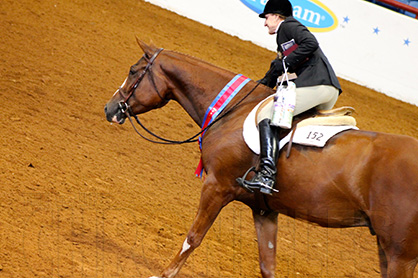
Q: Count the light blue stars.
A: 3